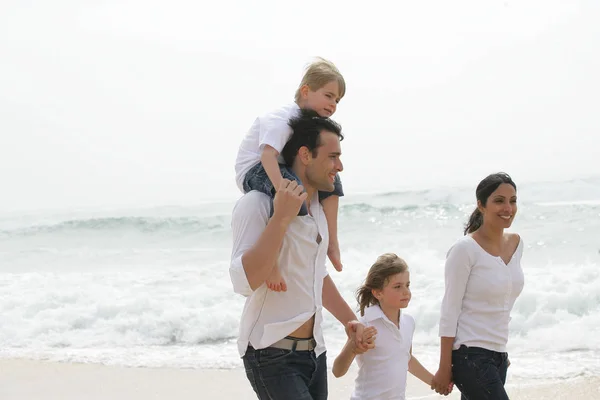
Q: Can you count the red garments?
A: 0